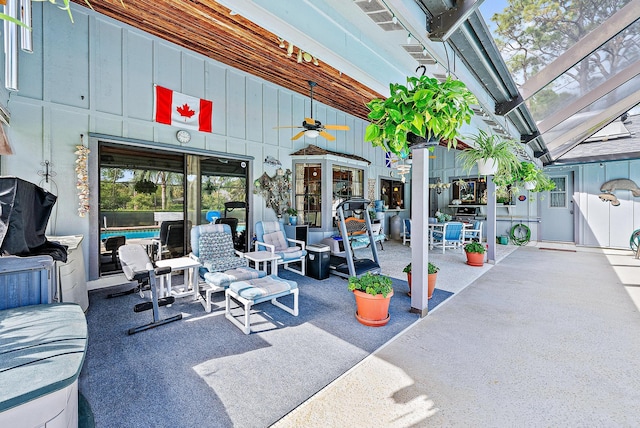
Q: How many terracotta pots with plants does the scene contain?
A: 3